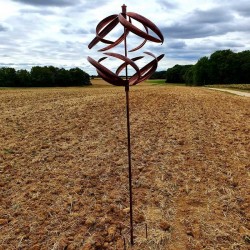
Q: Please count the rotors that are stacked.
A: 2